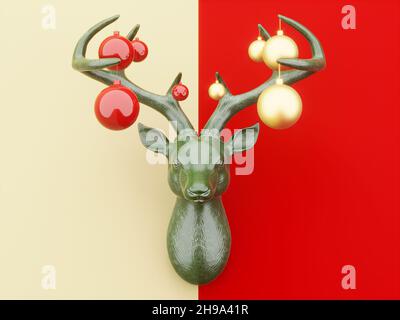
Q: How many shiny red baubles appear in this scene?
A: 4